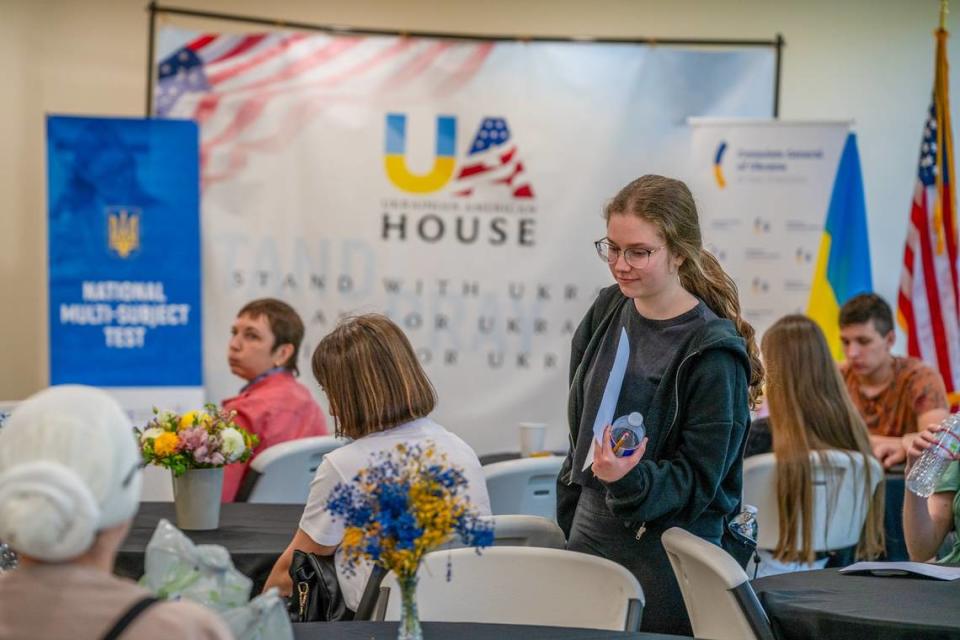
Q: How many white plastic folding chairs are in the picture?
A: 6